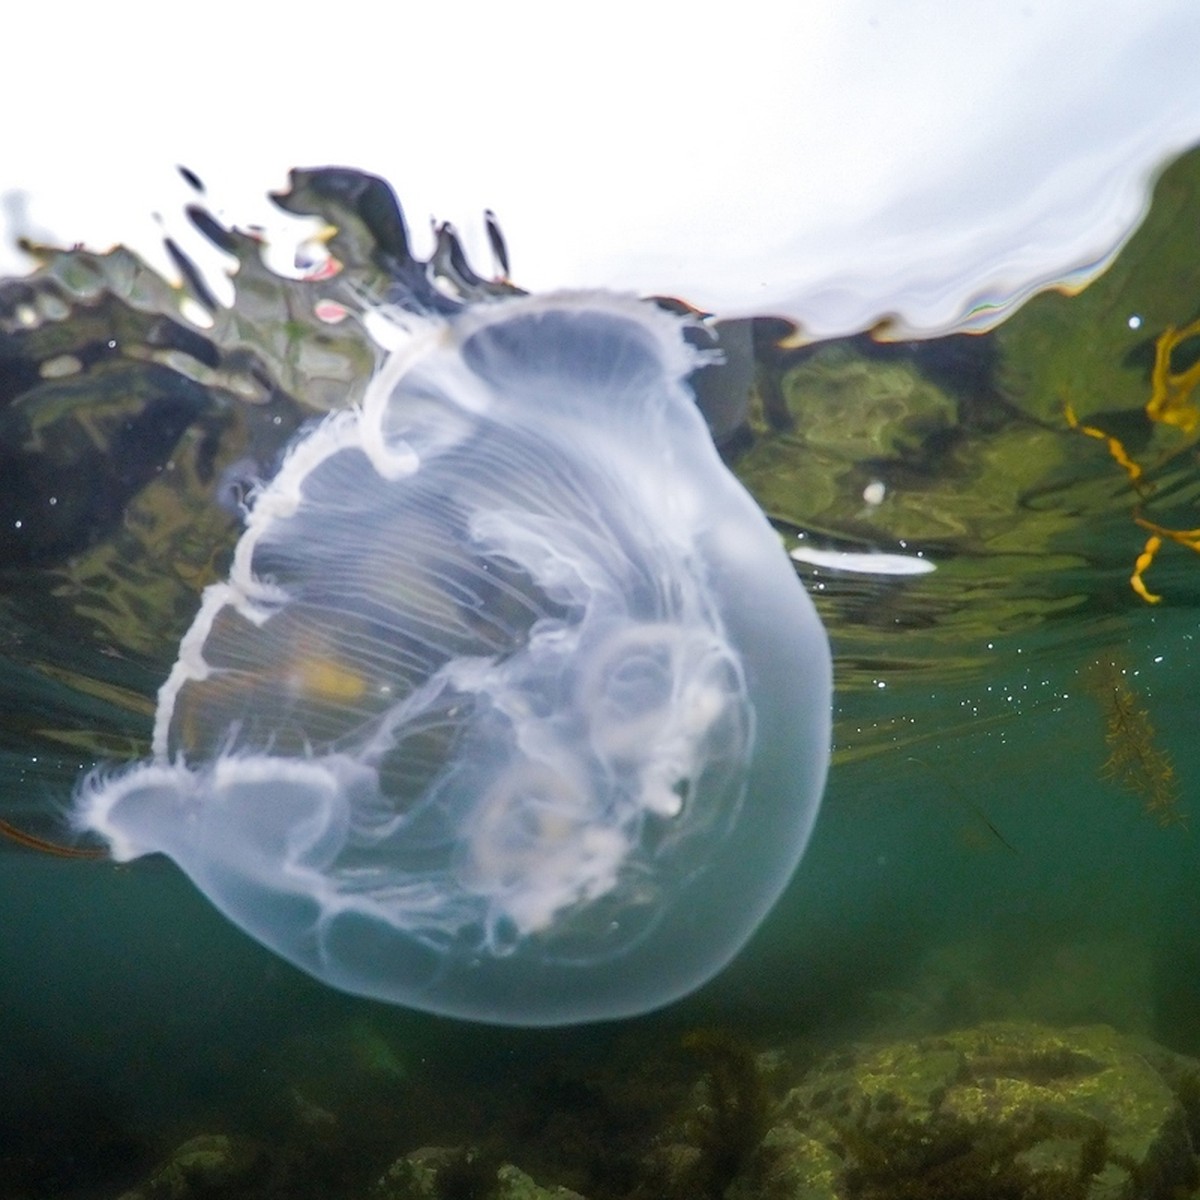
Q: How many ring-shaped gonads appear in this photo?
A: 2